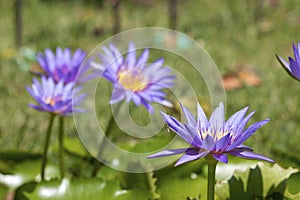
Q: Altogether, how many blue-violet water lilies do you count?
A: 5